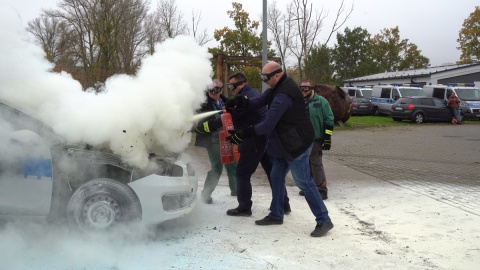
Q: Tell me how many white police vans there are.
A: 3